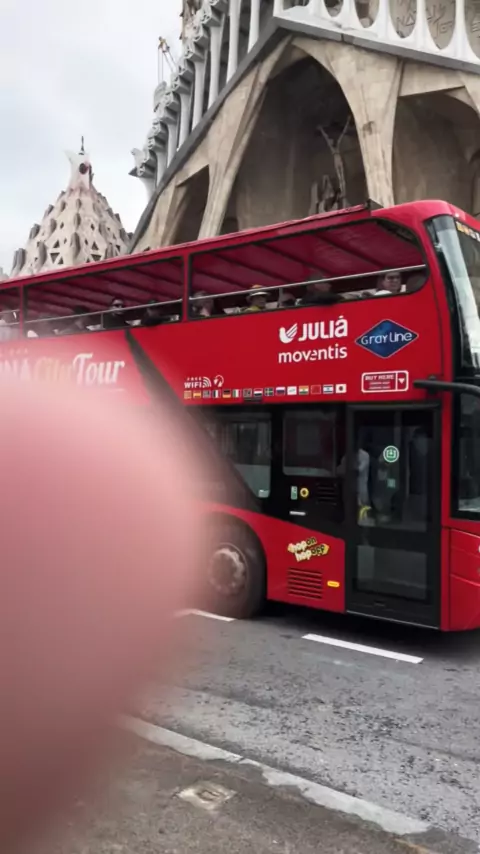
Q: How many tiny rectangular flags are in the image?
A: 15